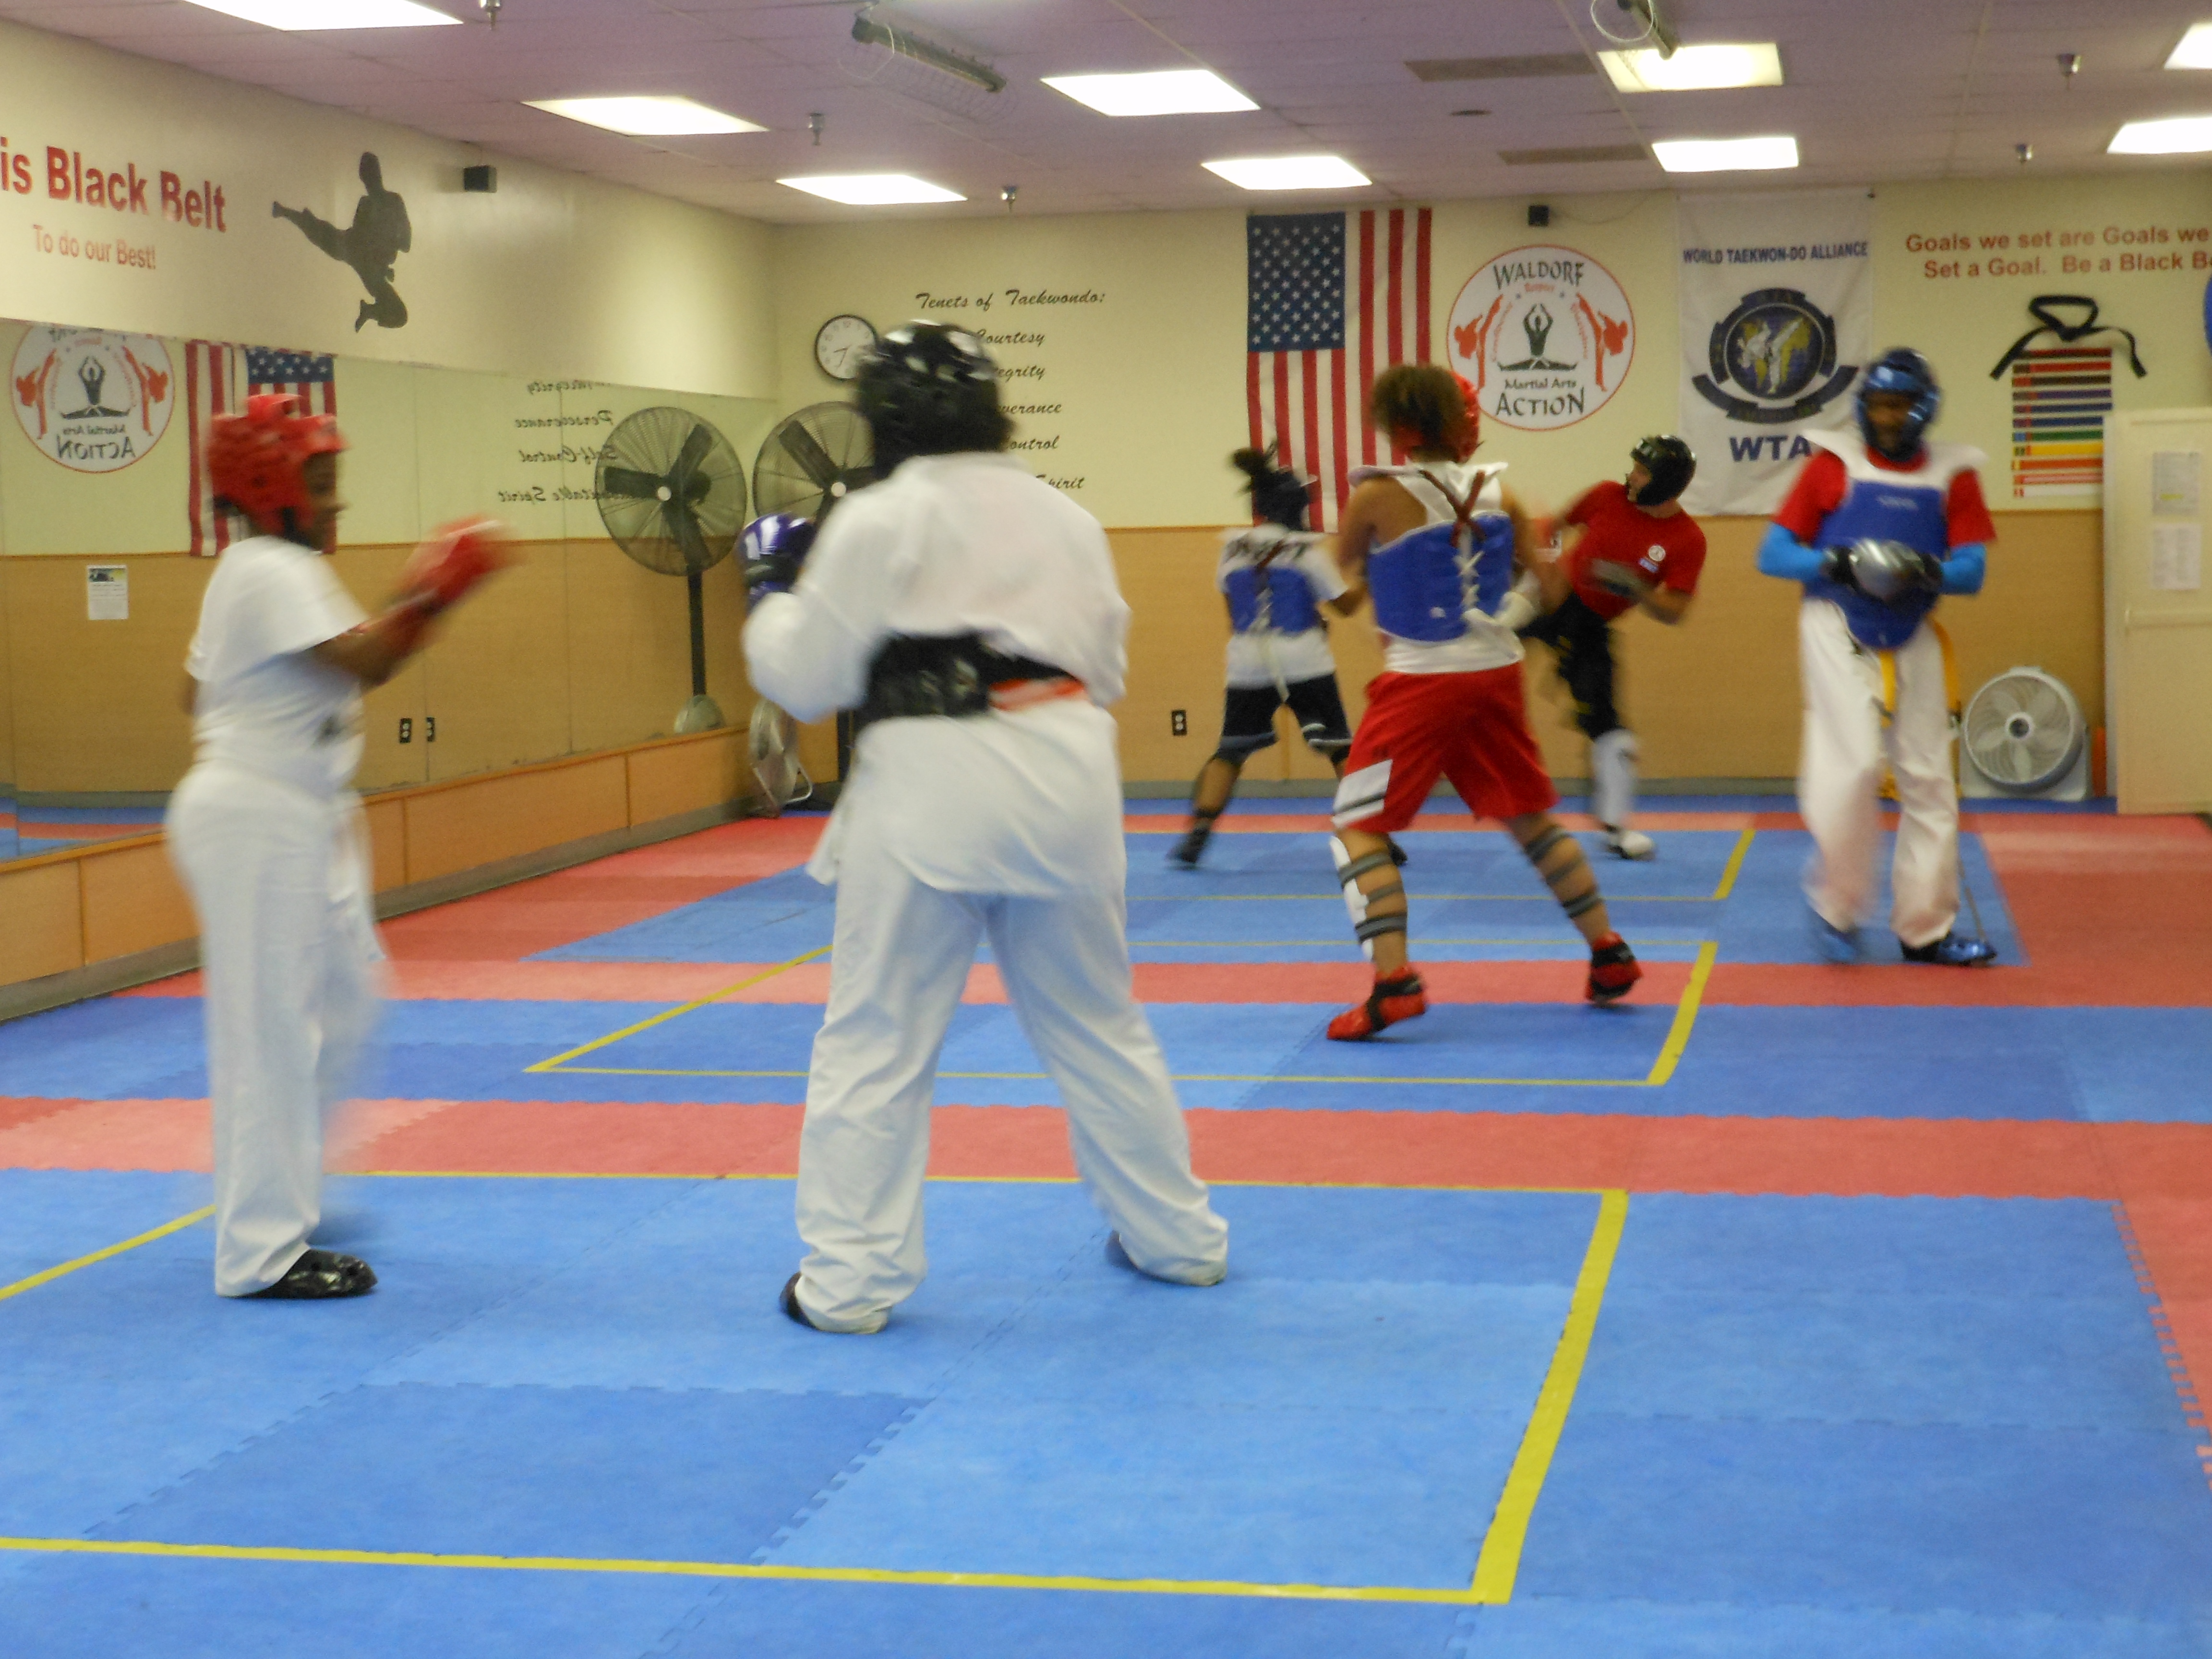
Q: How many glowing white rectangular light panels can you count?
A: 9